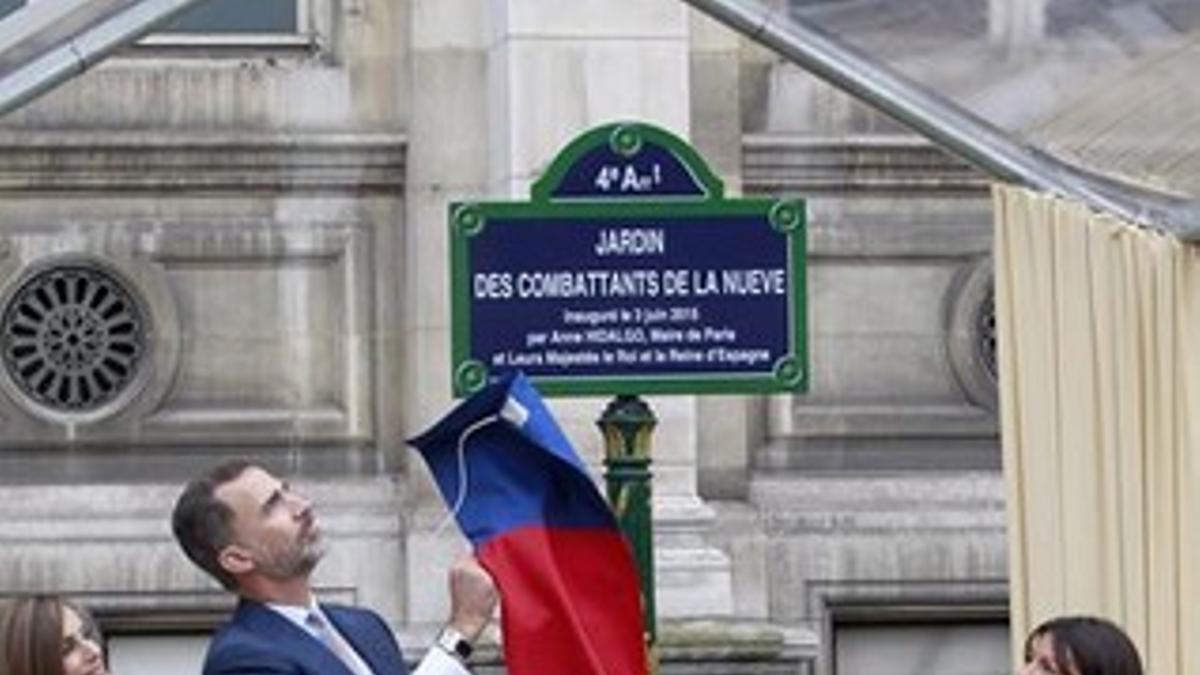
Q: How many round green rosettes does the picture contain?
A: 5